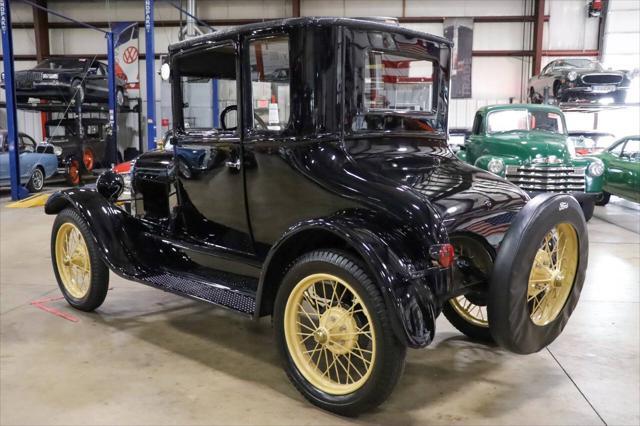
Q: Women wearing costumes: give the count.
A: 0